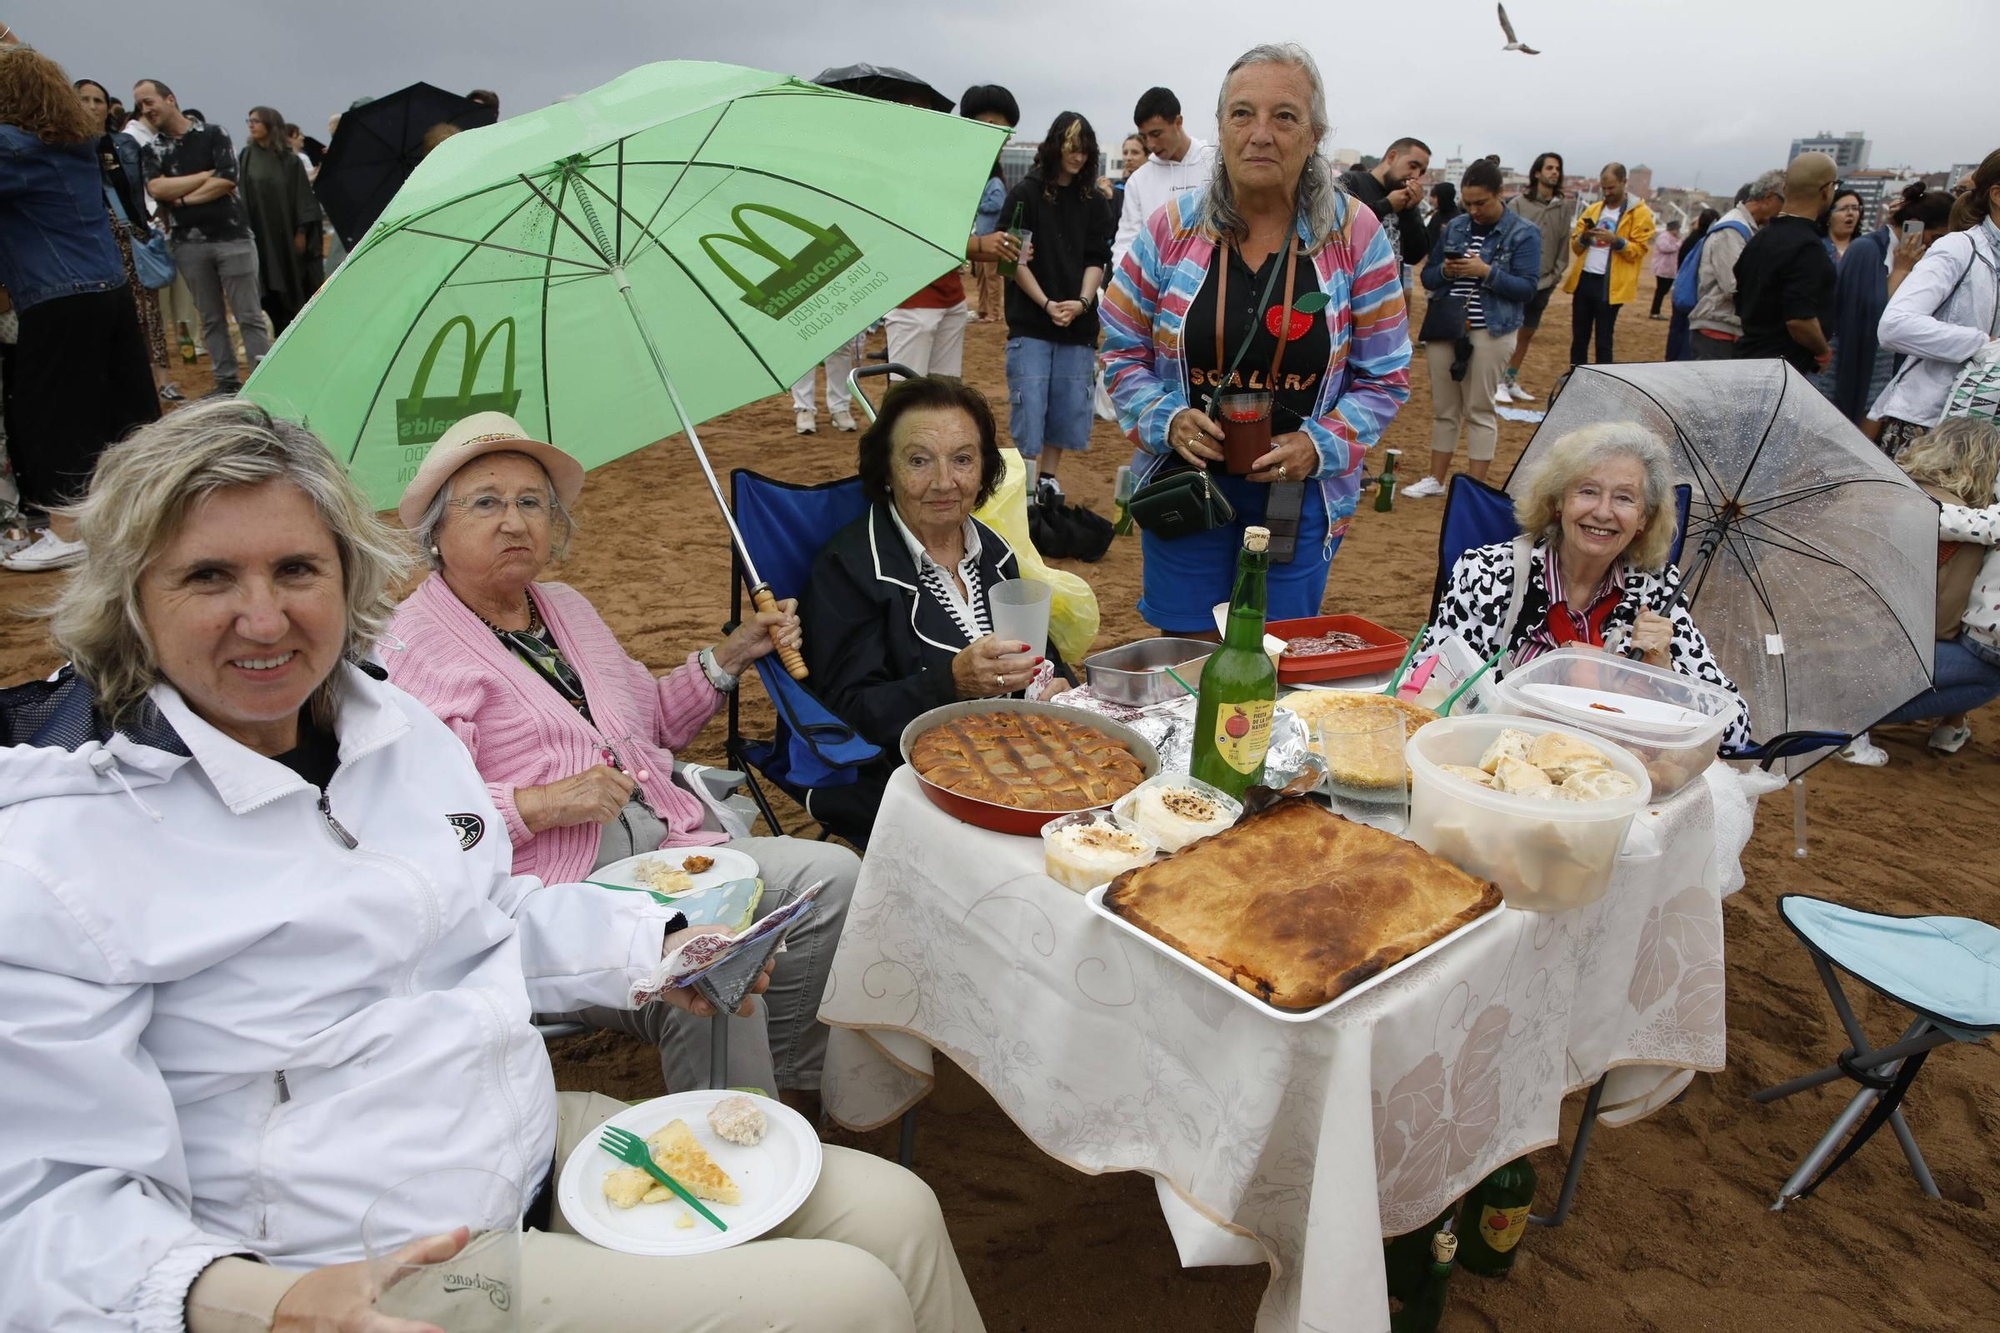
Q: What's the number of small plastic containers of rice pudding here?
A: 2